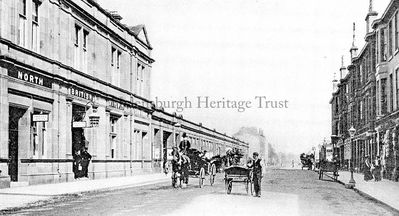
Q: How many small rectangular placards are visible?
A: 2